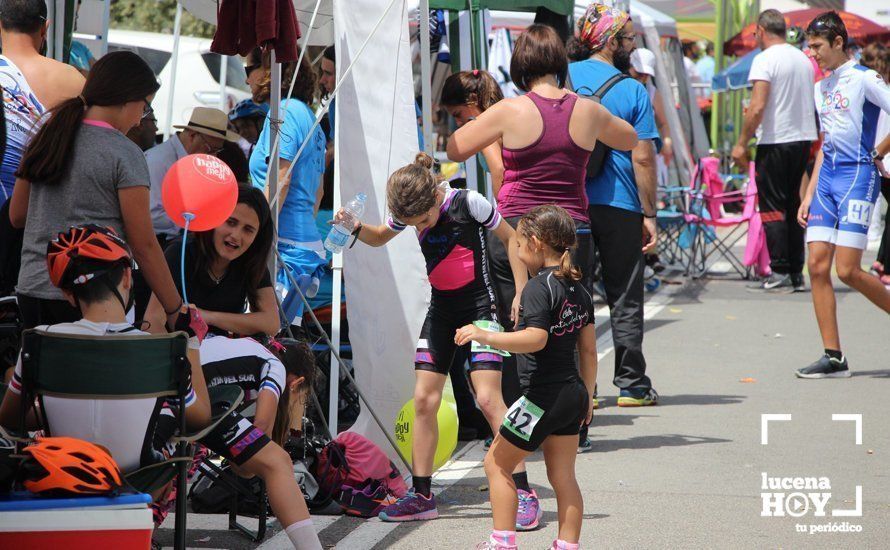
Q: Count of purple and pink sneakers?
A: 2